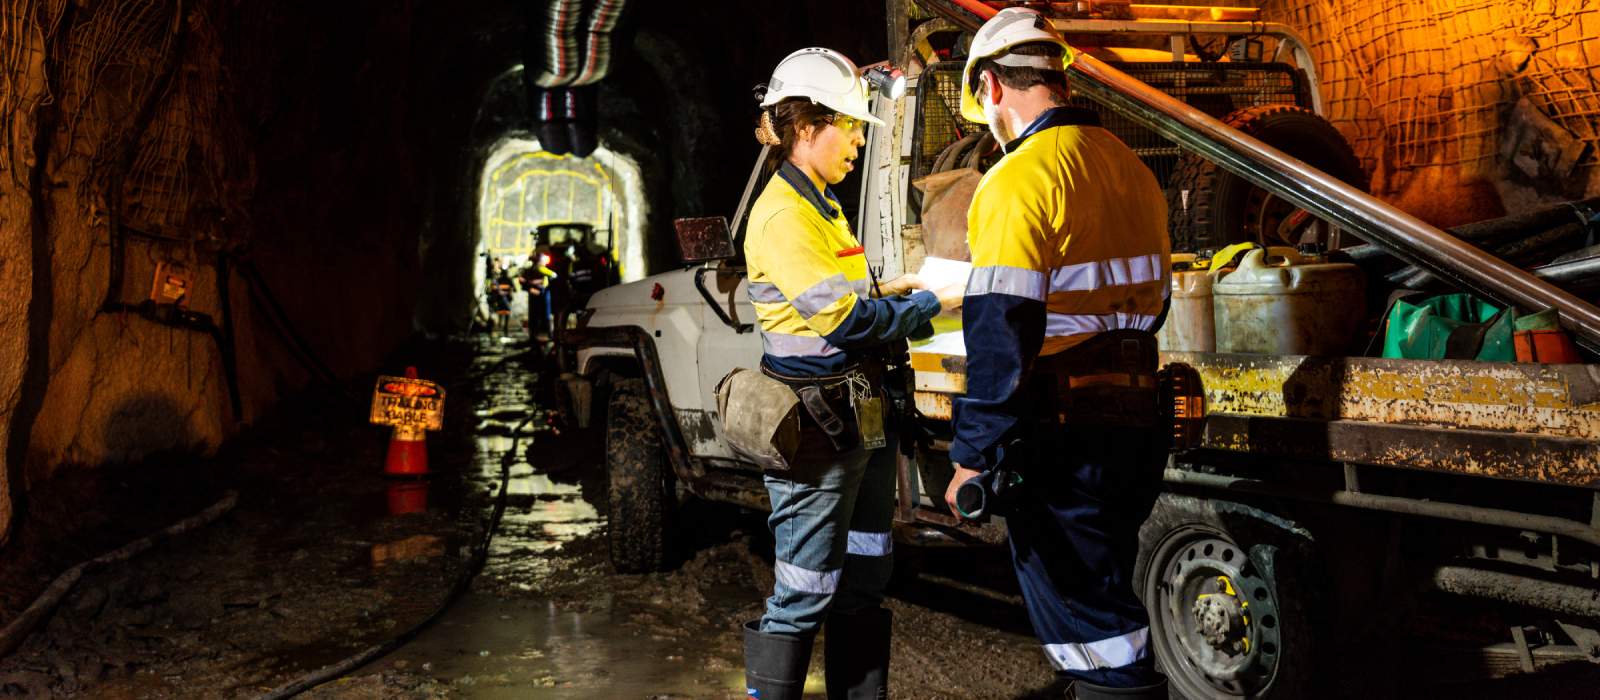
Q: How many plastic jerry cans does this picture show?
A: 2